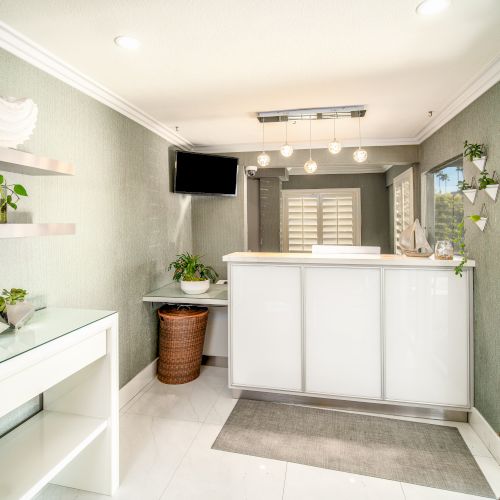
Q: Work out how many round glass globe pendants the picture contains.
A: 5